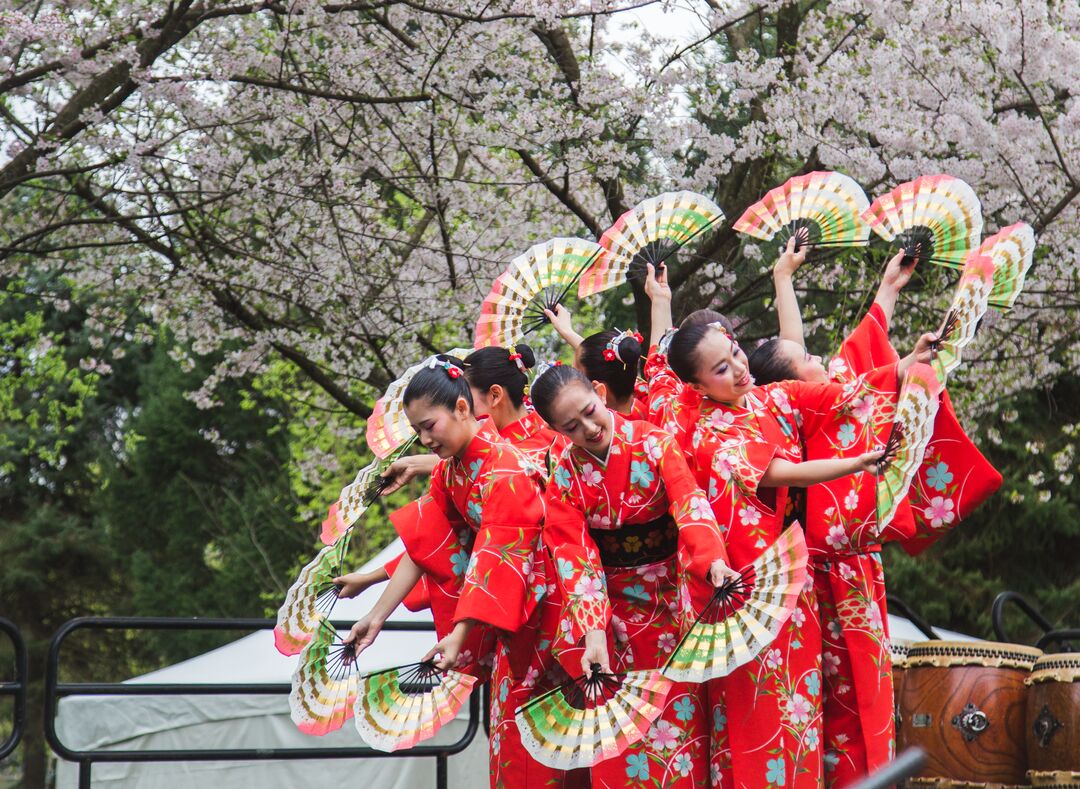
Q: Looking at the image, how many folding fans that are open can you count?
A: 14